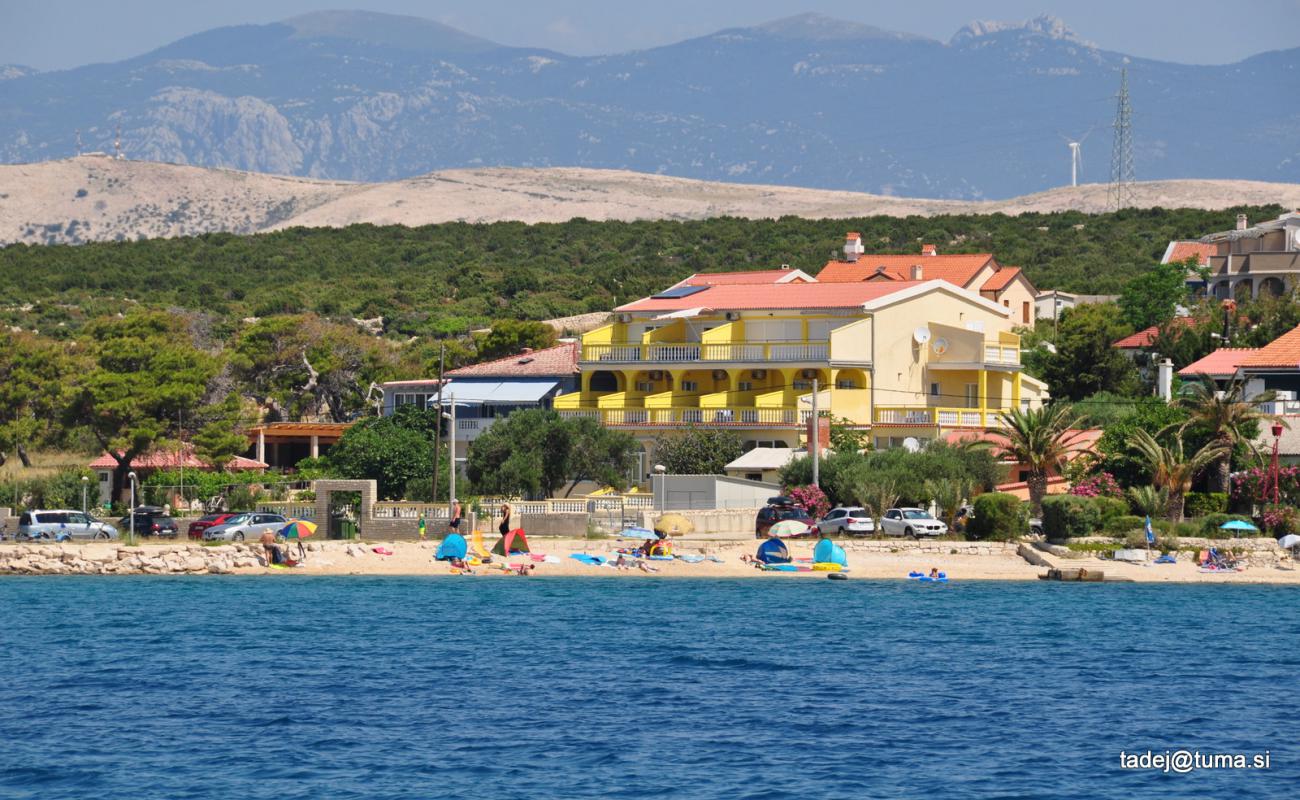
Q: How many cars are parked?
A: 7